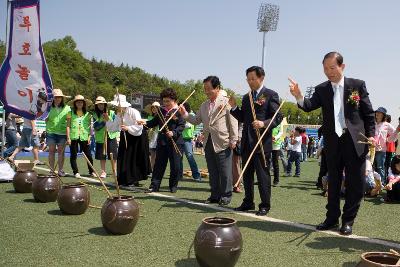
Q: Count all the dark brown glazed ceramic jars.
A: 6